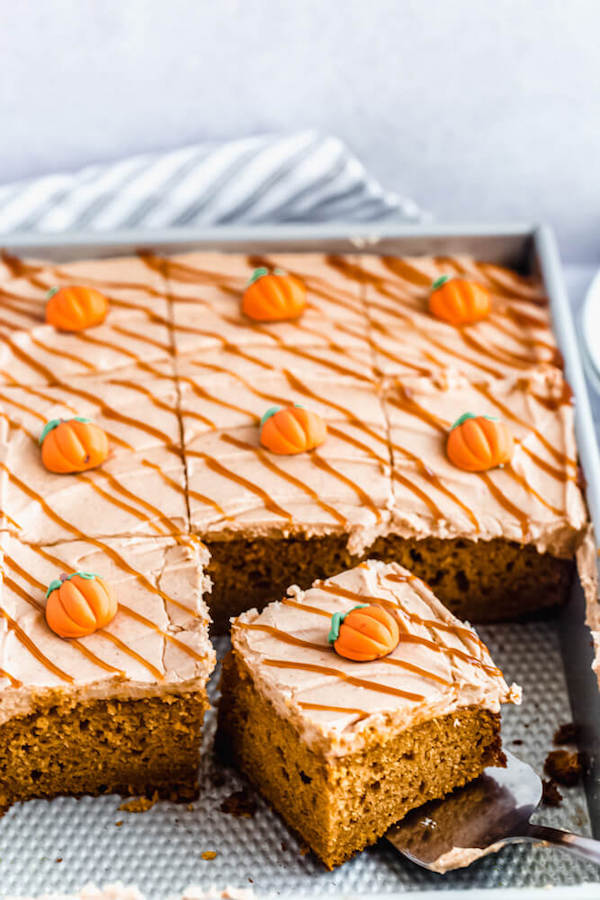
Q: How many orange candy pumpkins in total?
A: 8